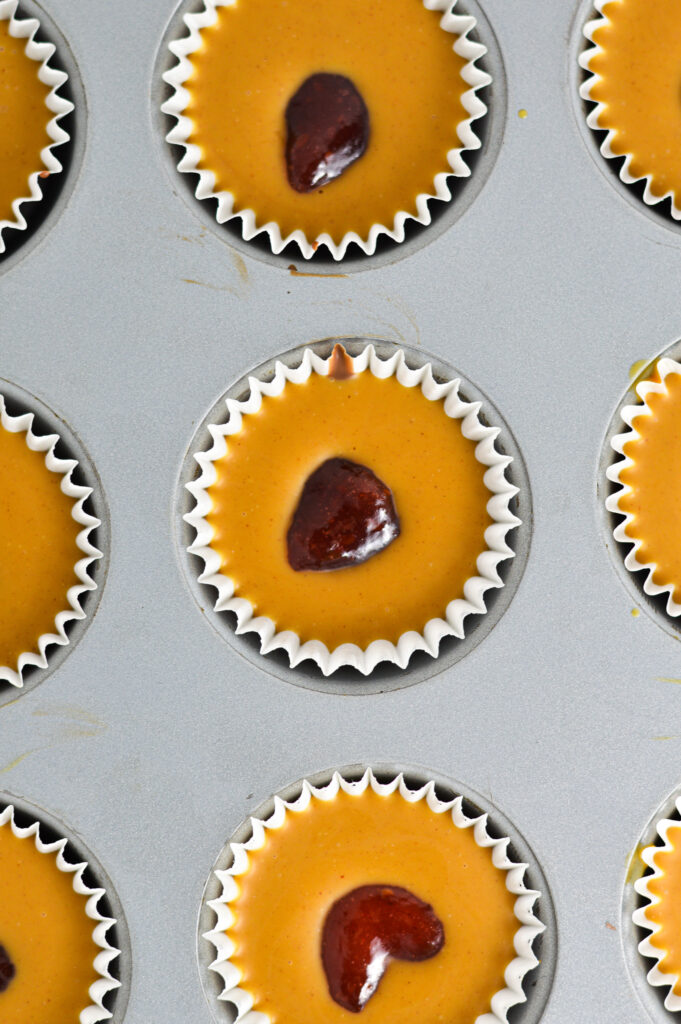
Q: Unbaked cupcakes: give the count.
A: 9